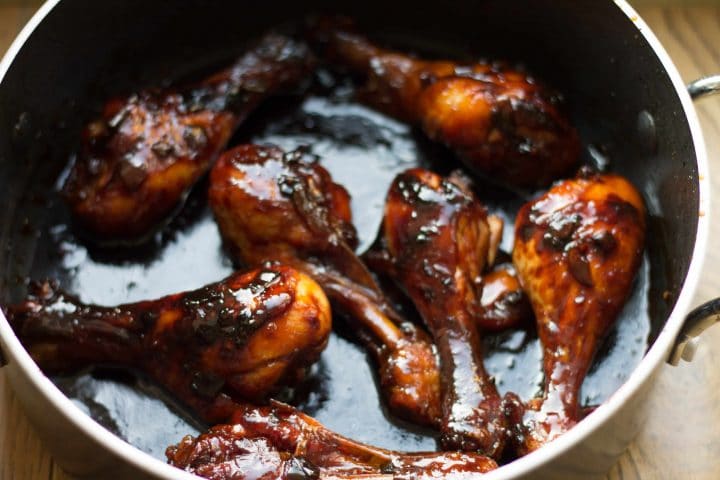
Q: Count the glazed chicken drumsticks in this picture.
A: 7